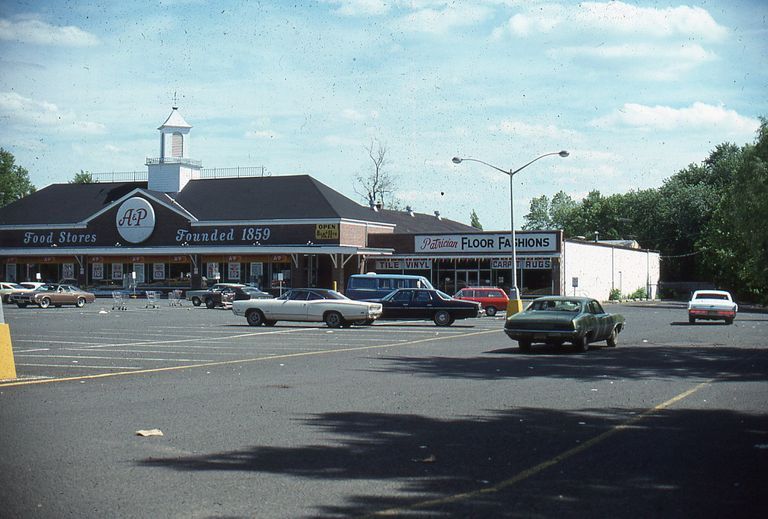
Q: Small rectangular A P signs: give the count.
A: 7